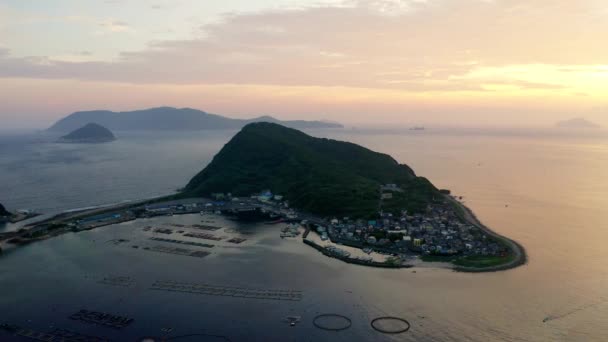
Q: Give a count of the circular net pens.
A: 2